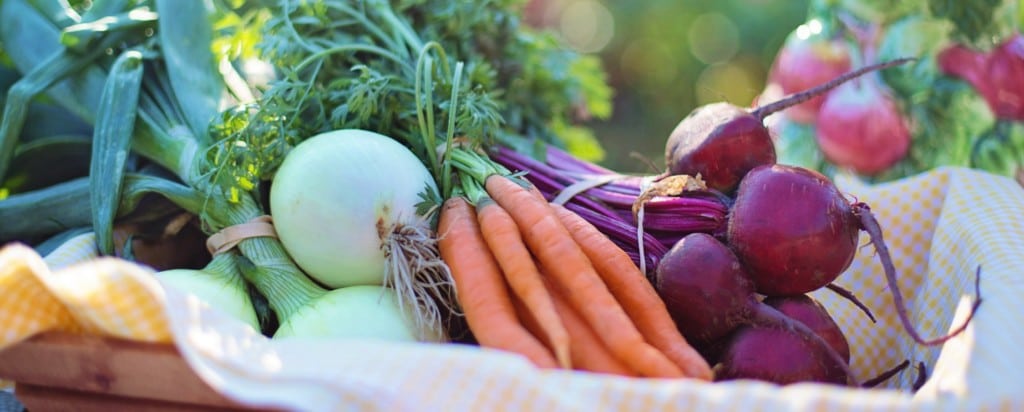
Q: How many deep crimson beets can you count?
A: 5